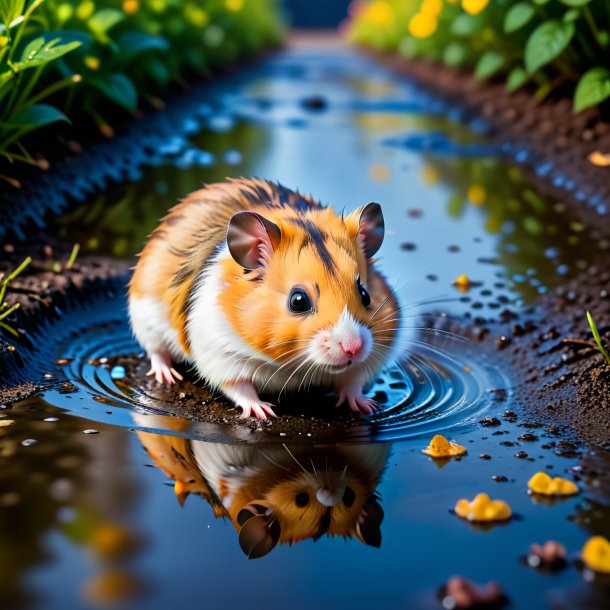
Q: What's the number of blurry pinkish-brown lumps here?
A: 2